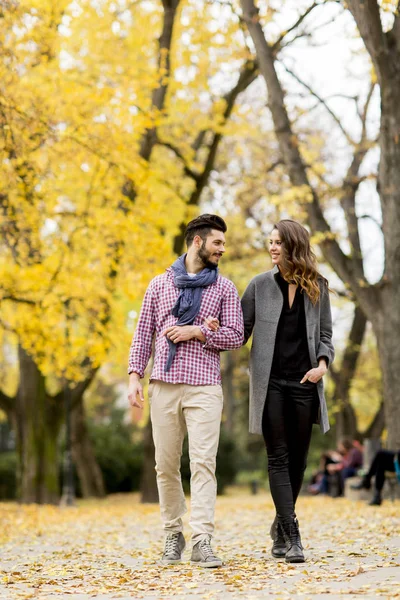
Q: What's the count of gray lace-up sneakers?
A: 2